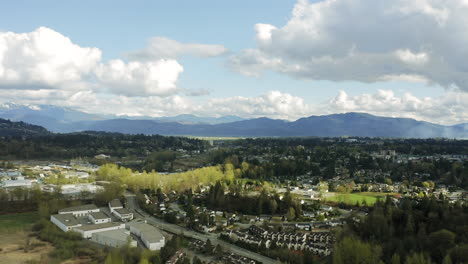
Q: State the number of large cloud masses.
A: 2